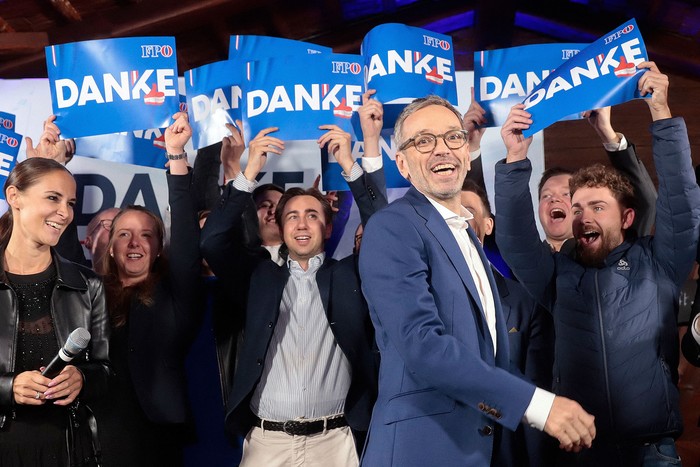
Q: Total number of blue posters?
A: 11